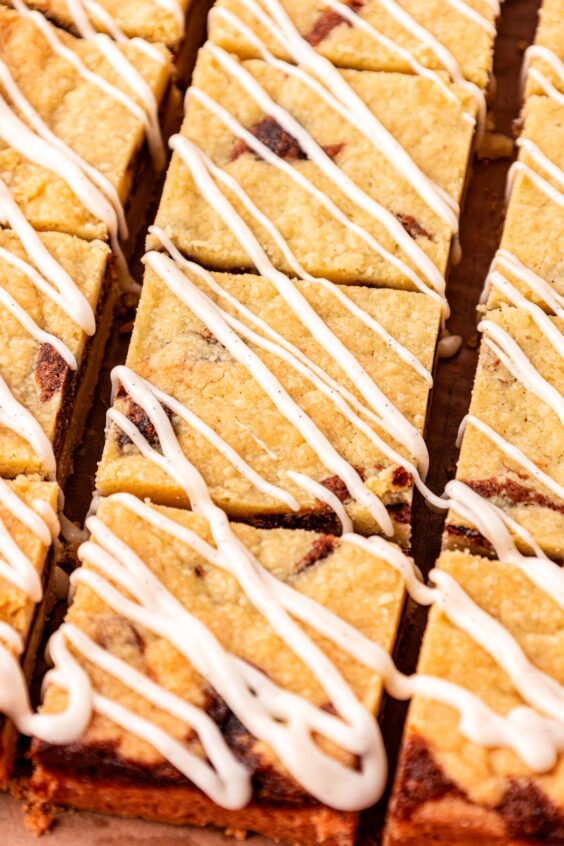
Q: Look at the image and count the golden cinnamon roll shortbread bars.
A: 12